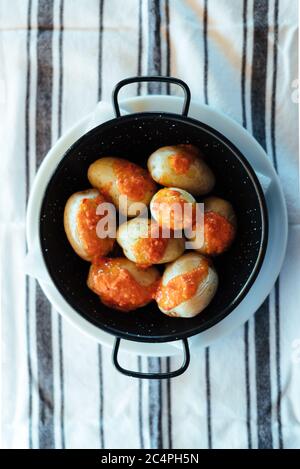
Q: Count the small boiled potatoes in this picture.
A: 8